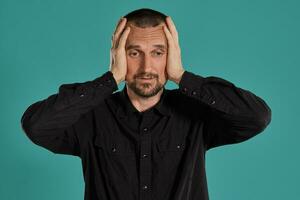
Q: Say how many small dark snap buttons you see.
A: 11